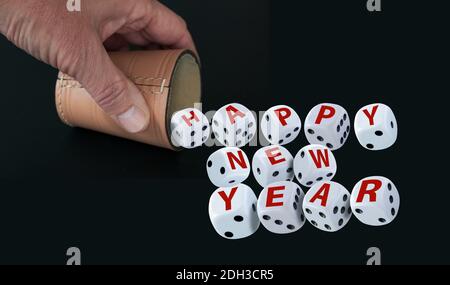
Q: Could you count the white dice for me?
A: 12